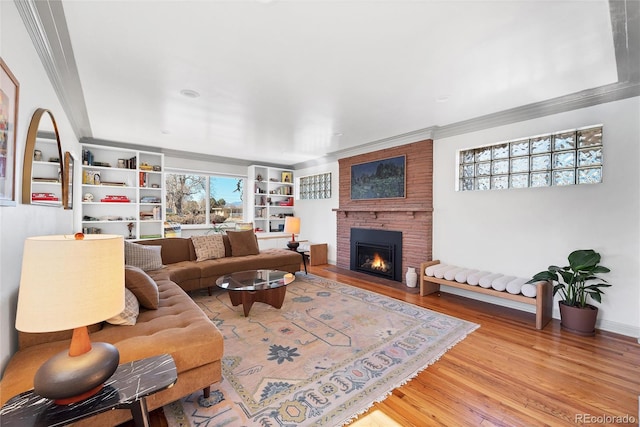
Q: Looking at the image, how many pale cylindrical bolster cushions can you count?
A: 9